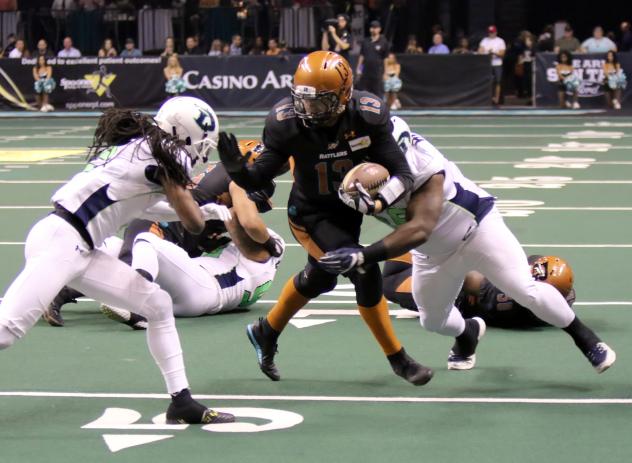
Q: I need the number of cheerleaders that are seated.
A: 5